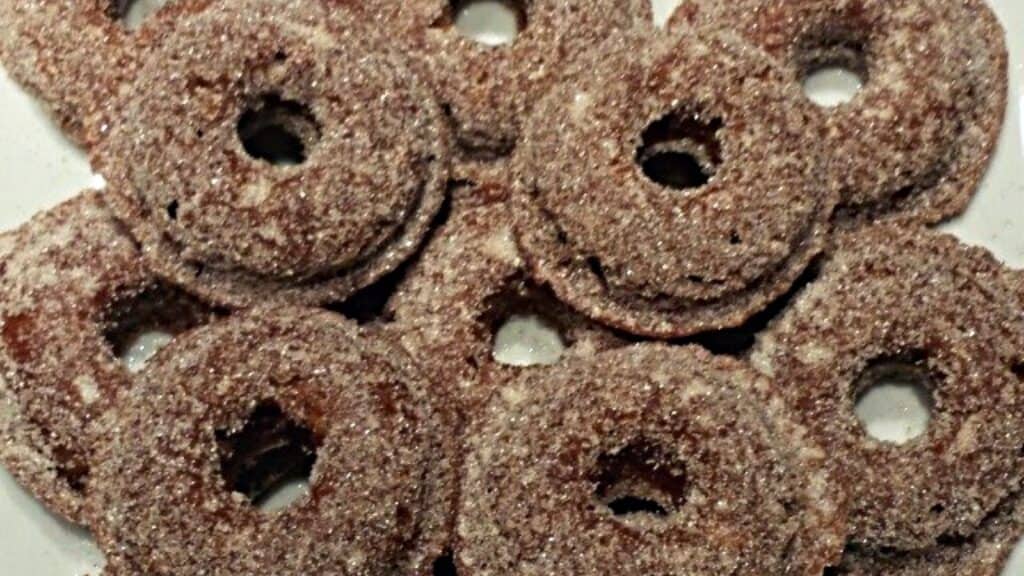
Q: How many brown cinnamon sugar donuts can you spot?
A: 10